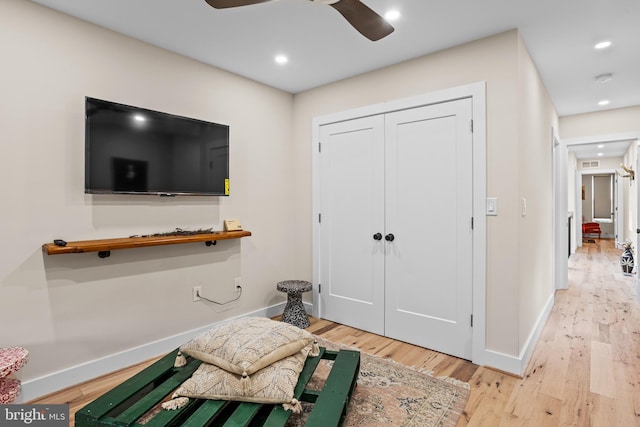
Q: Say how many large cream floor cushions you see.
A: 2